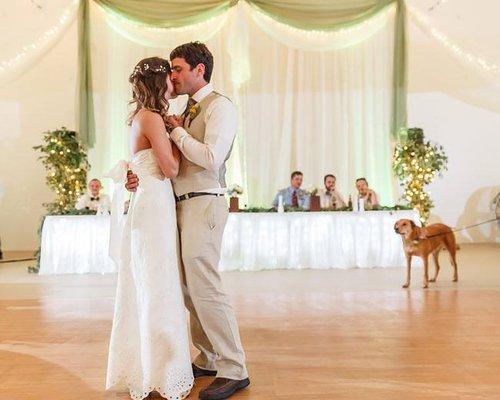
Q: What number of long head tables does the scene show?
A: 1